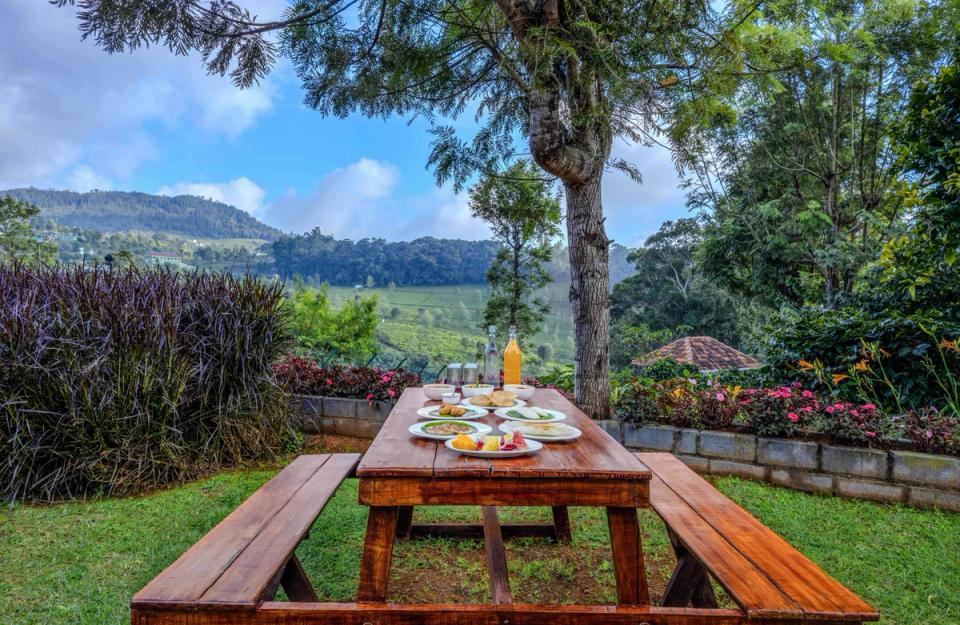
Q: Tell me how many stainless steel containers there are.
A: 2